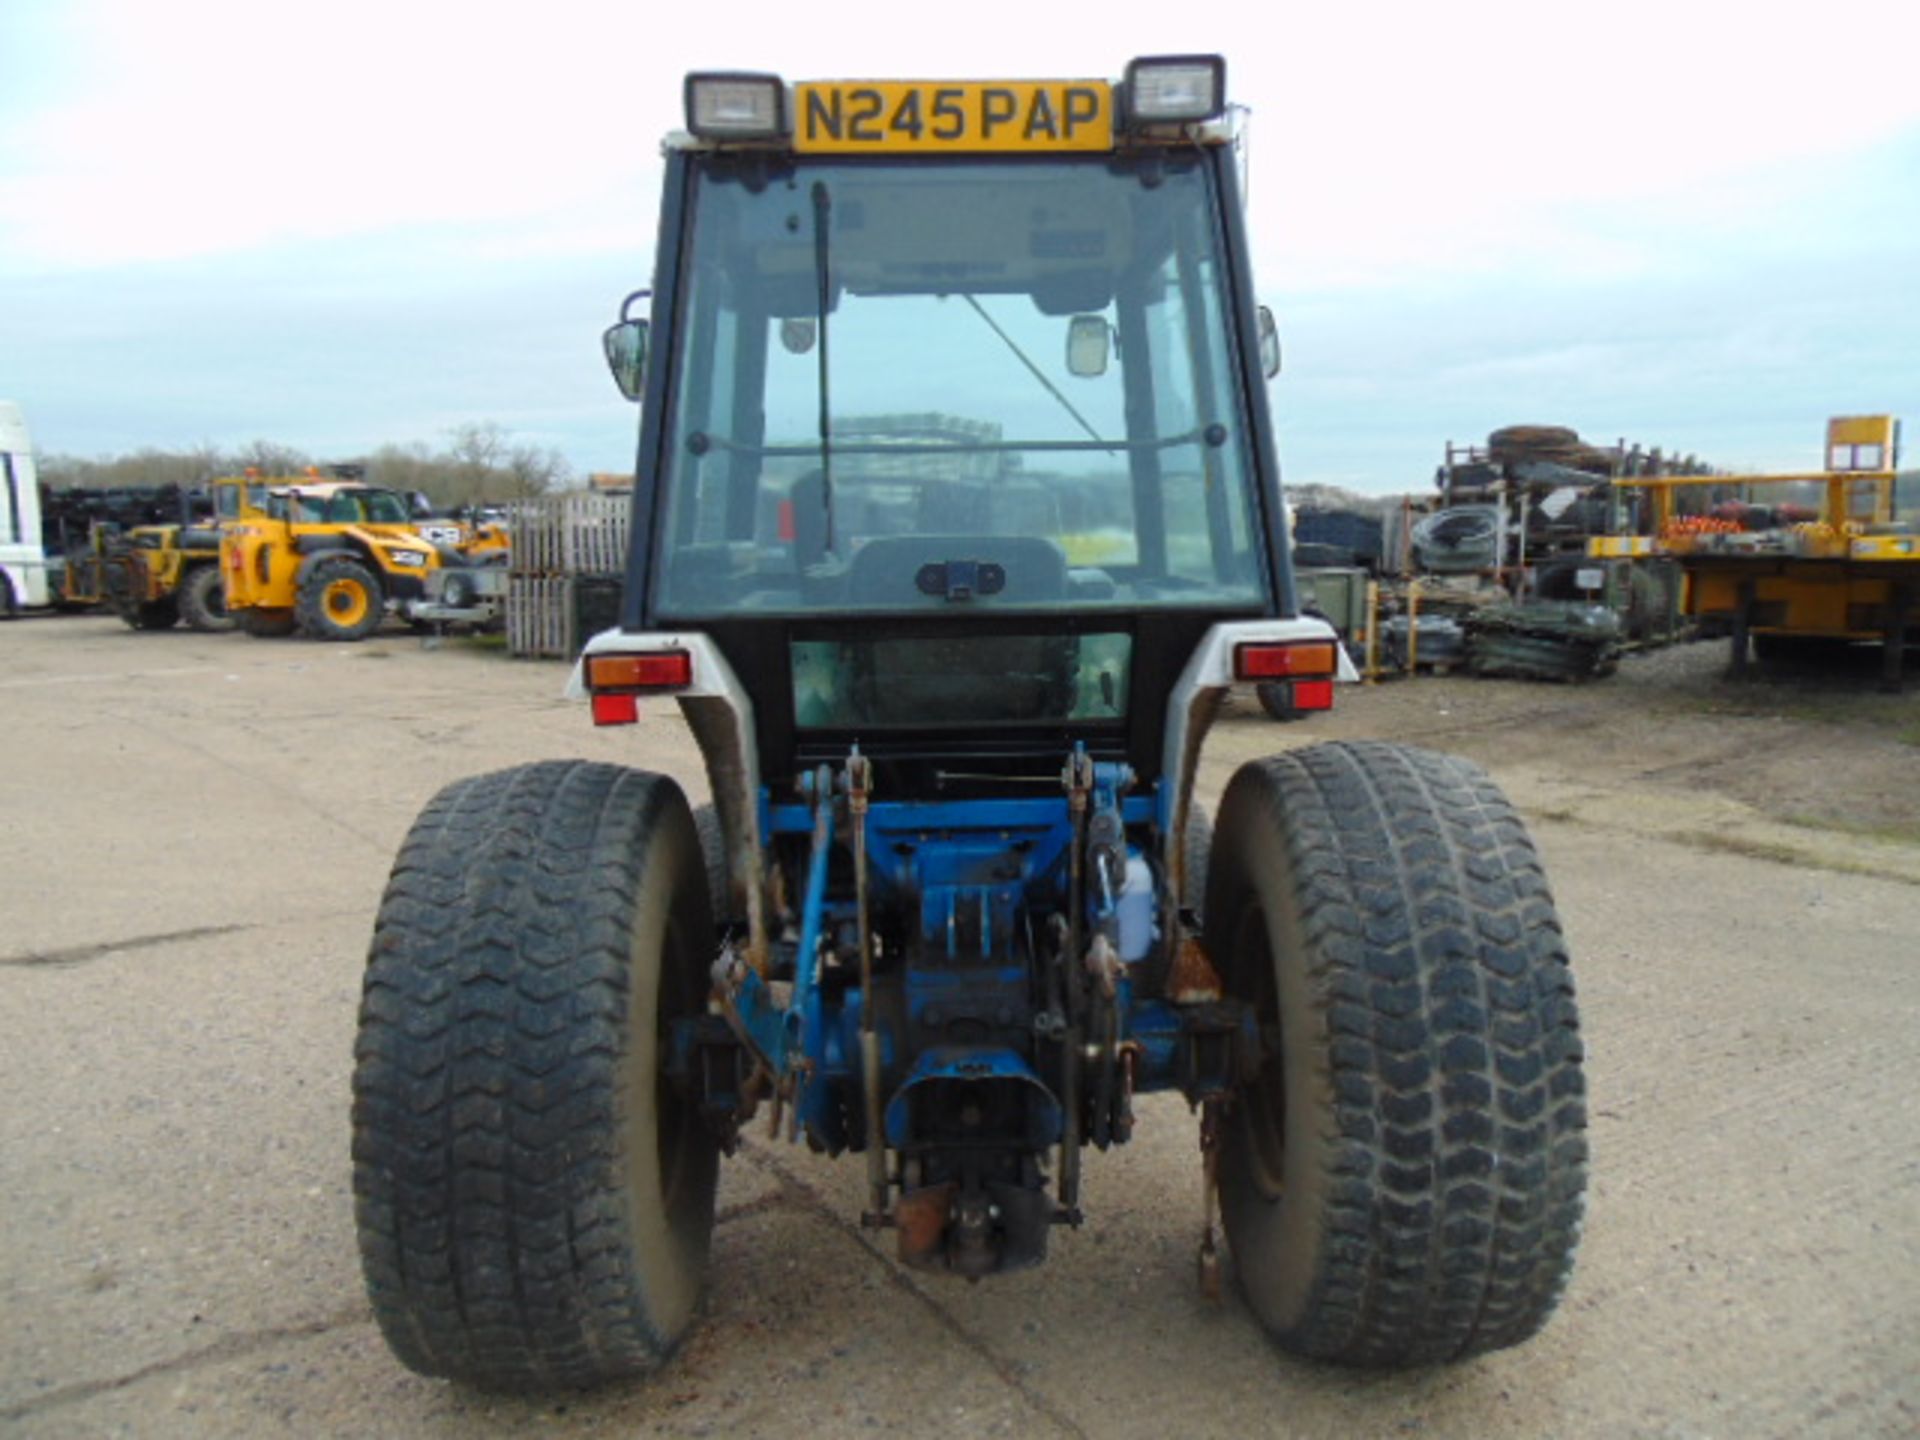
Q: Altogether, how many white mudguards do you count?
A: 2